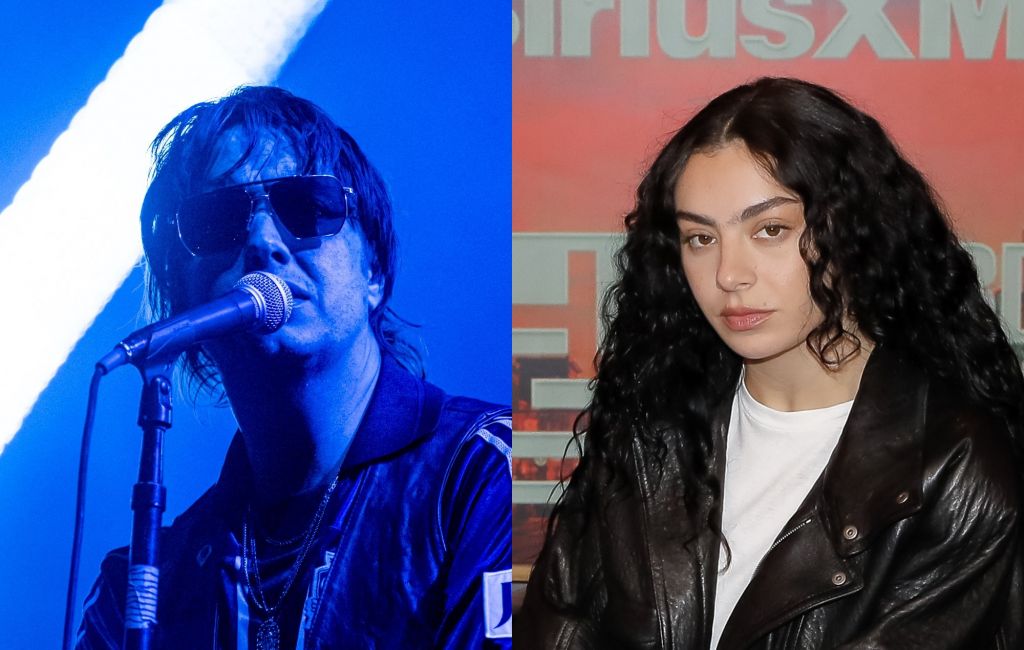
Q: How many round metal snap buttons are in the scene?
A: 3